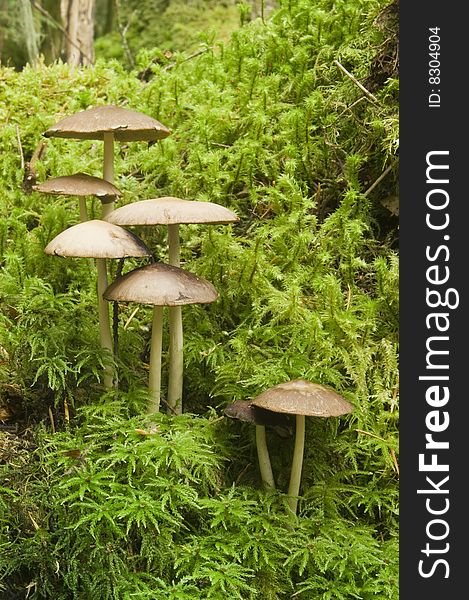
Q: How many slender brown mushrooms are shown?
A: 7